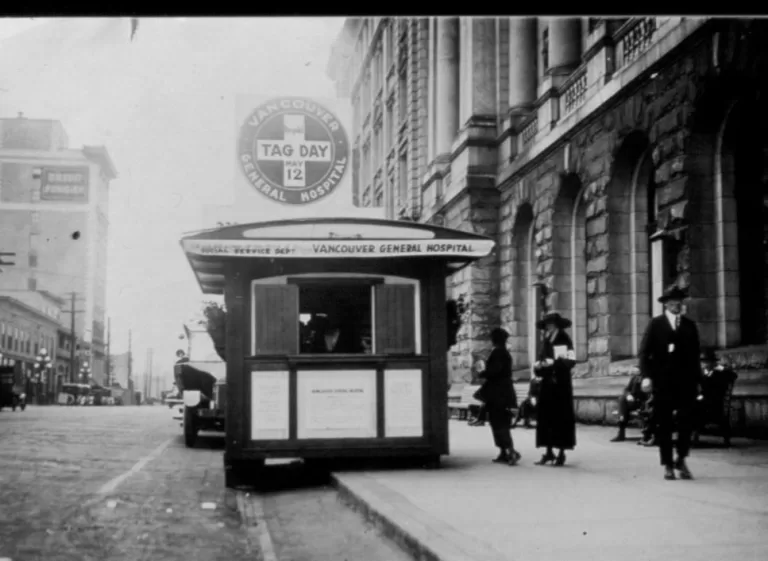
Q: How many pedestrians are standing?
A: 3